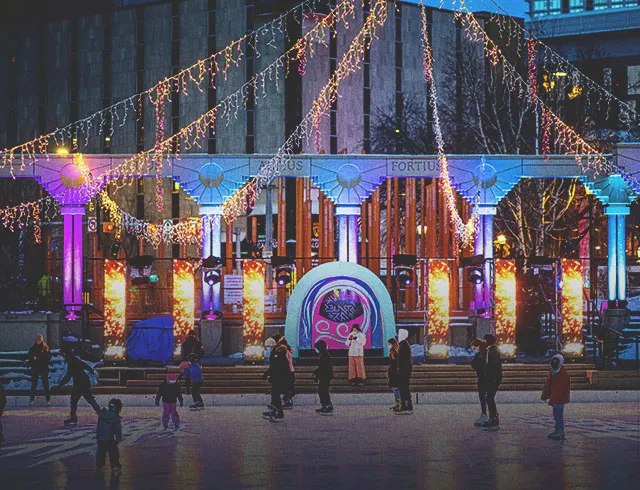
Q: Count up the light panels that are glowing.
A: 6